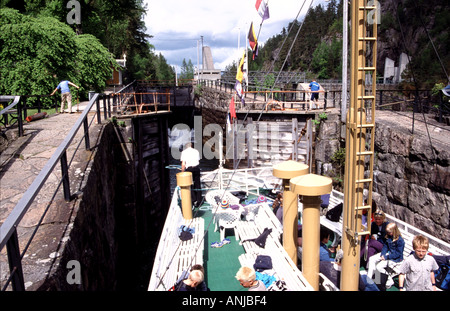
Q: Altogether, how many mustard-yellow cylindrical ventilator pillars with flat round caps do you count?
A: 3